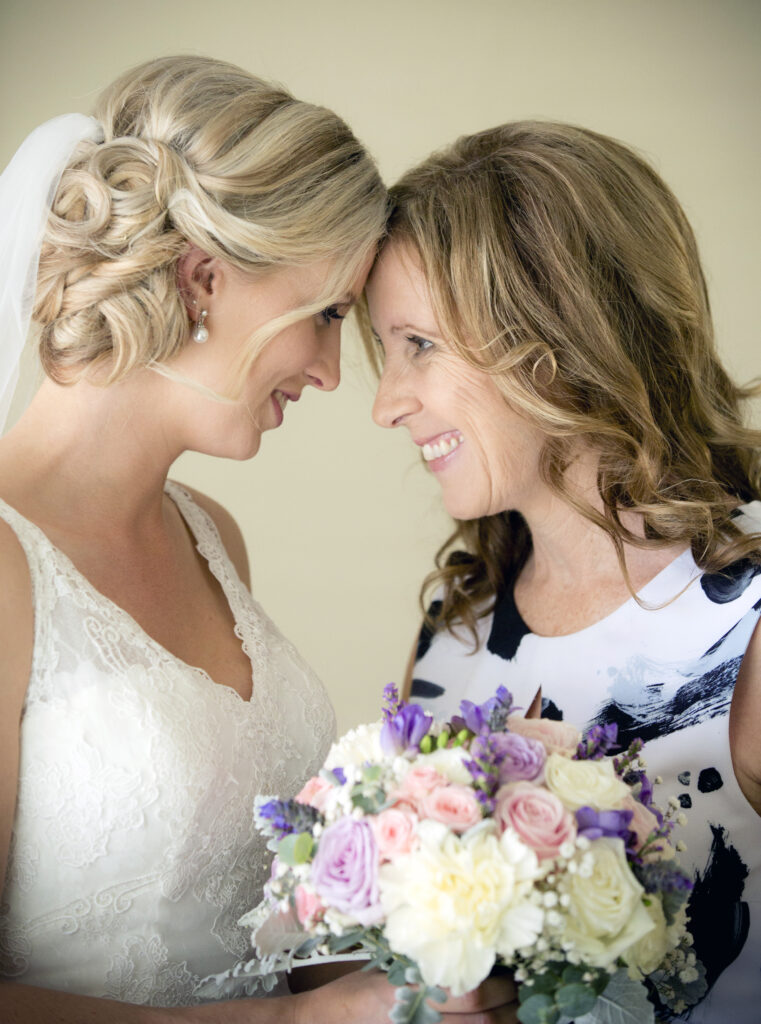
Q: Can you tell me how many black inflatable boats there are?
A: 0